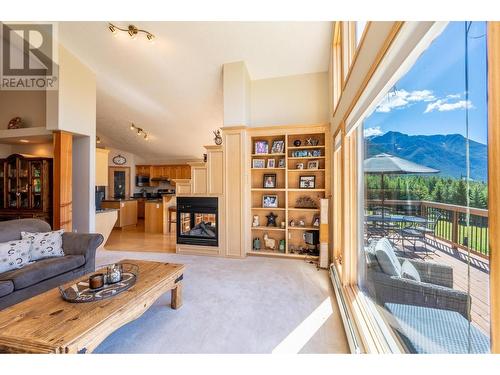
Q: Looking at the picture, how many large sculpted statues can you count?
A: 0